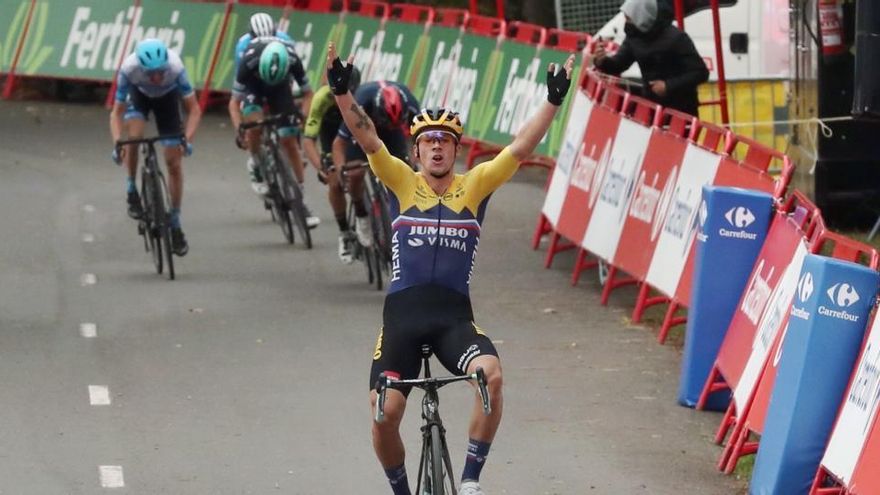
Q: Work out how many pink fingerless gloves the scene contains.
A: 0